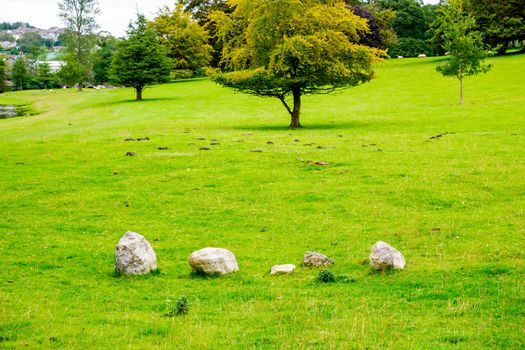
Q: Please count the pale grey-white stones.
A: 5